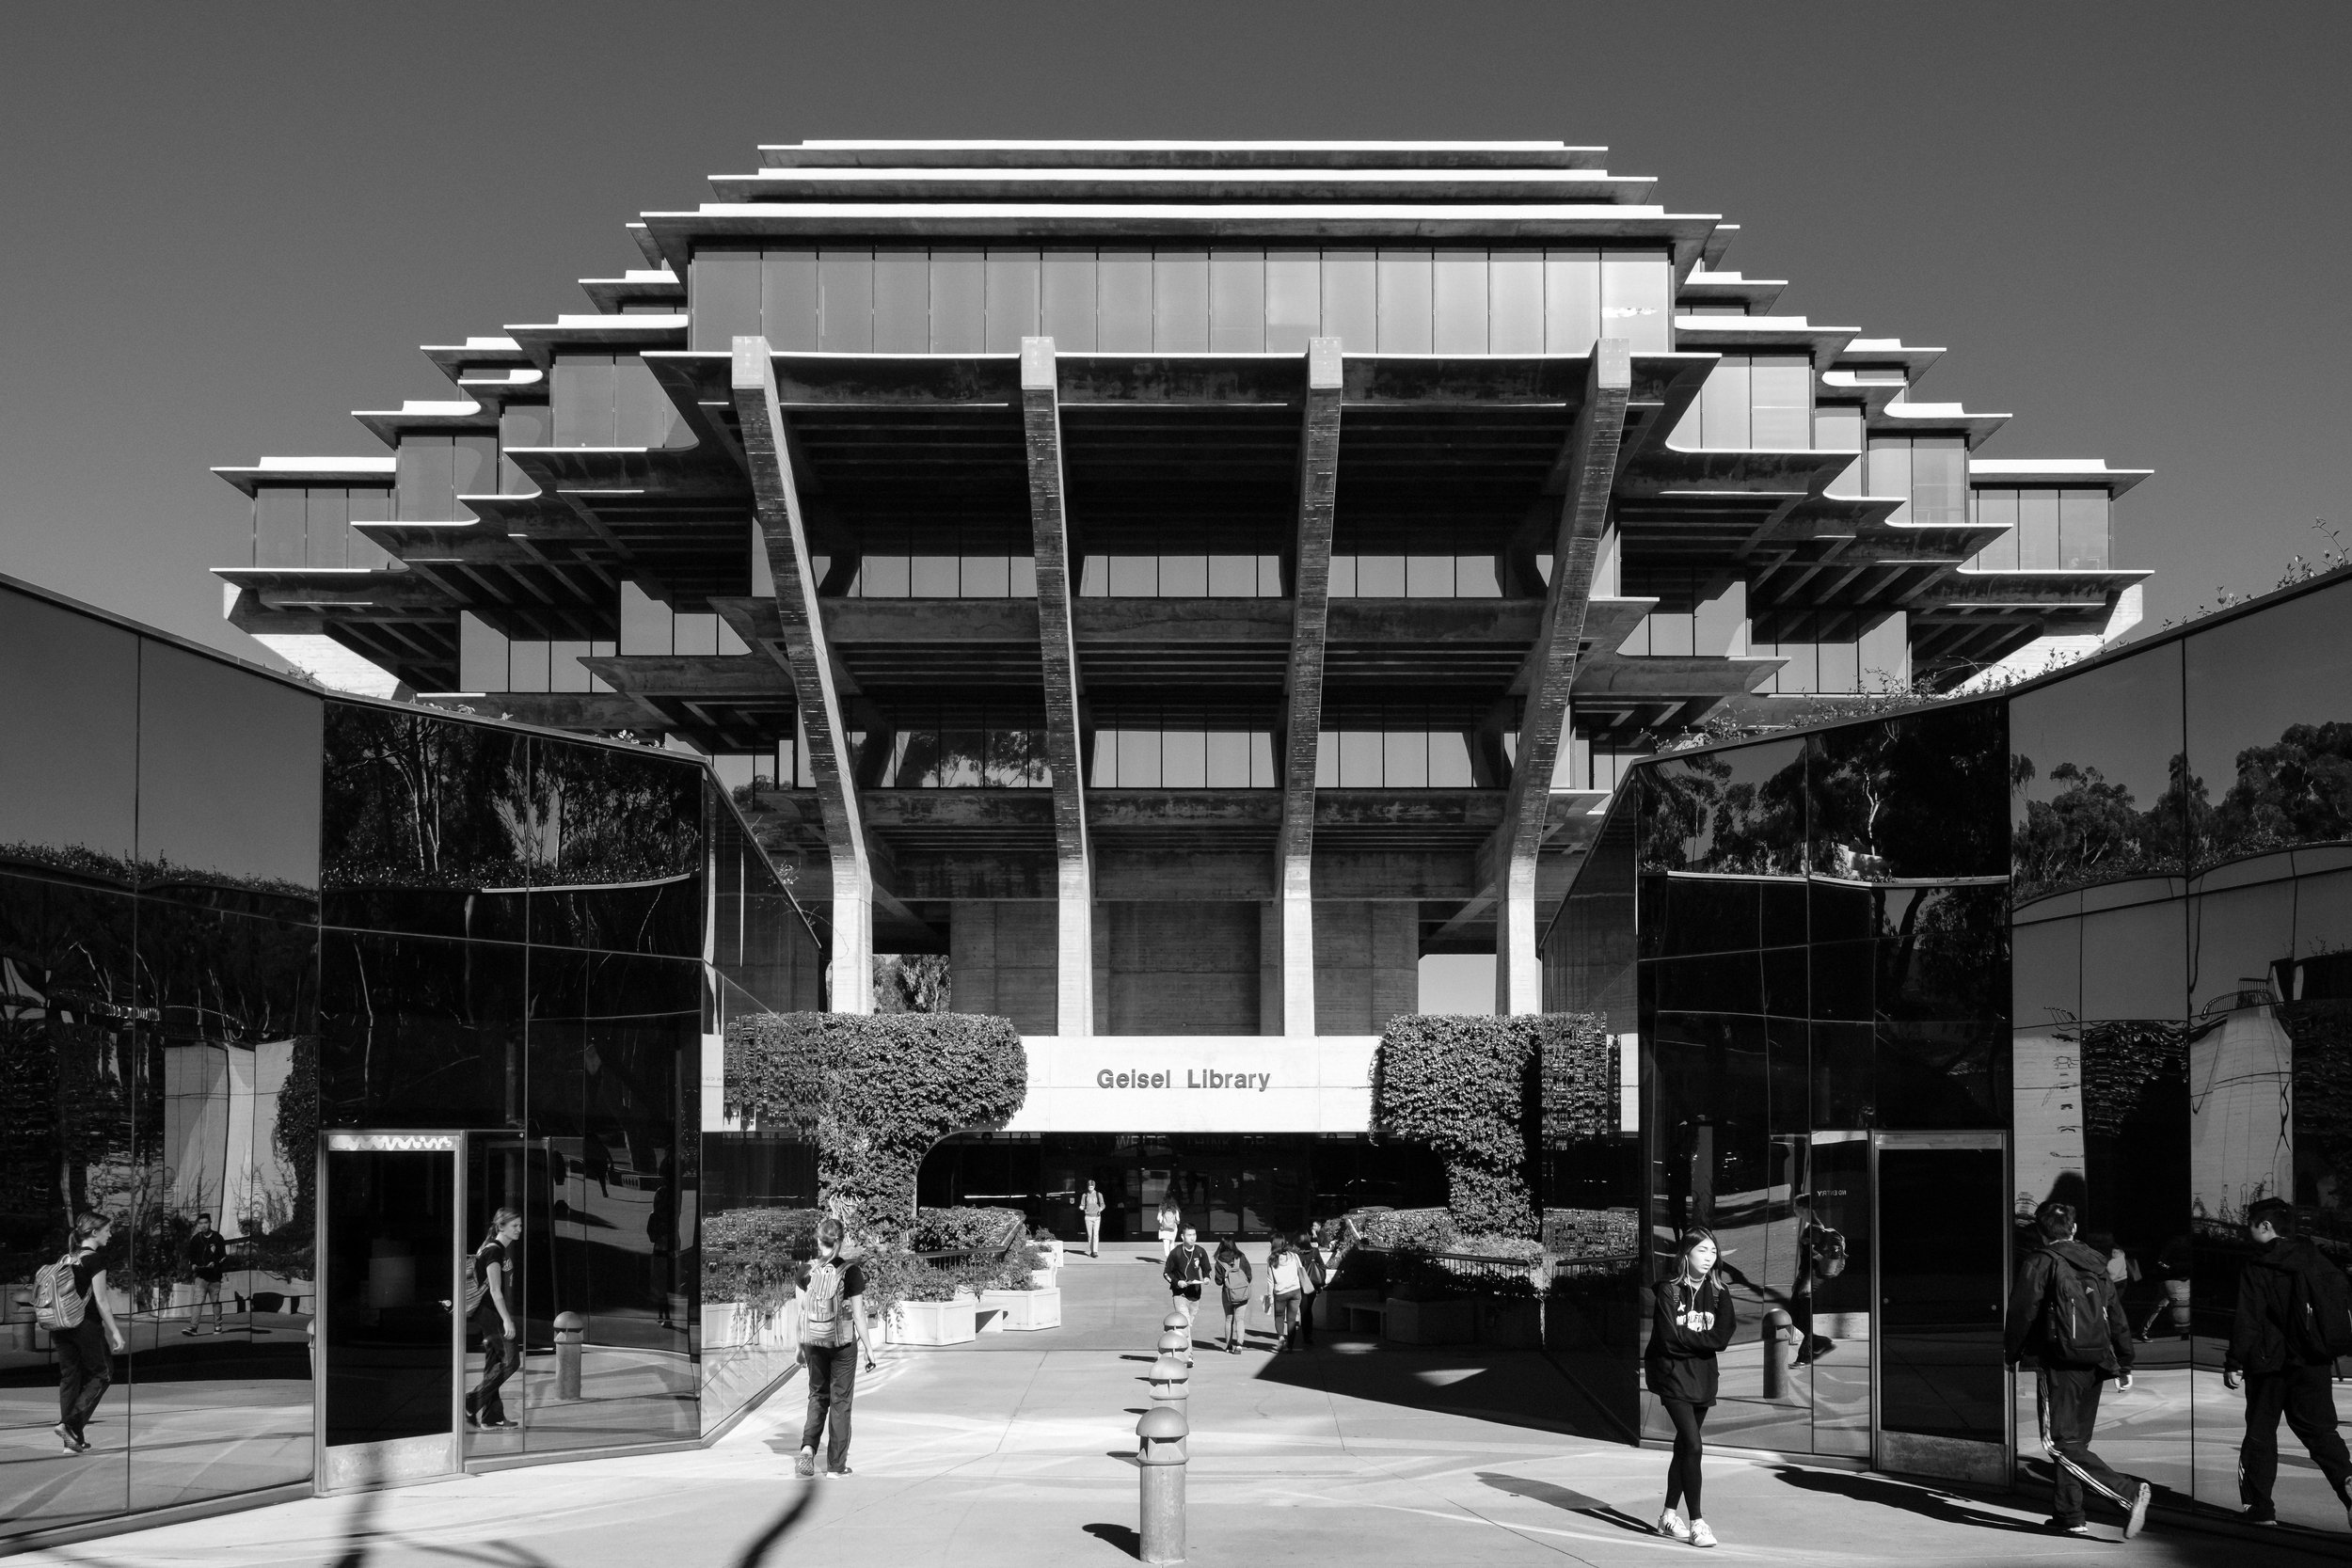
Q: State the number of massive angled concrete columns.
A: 4